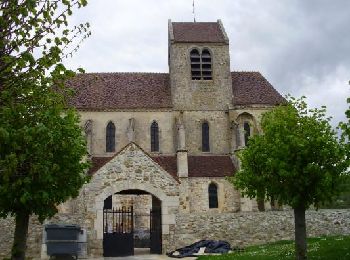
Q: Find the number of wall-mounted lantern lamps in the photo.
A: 0